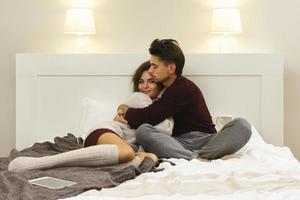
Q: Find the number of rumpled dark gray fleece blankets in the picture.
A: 1